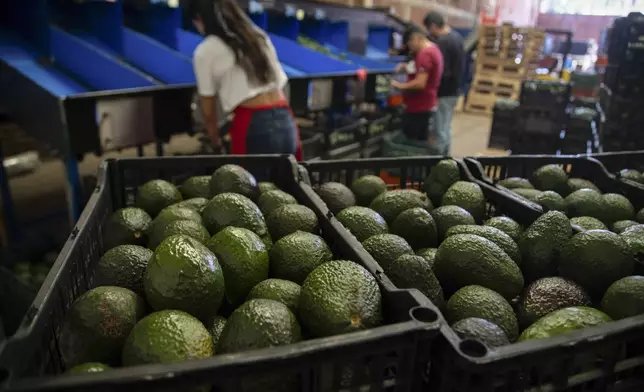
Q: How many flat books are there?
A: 0